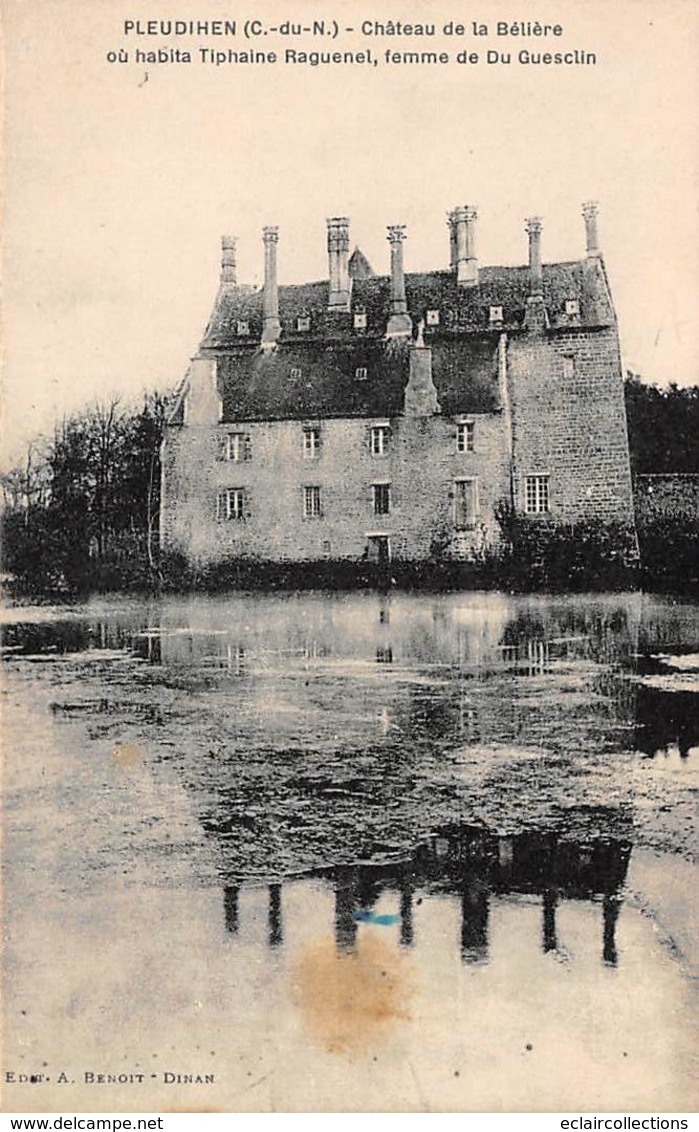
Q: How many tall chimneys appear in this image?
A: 7